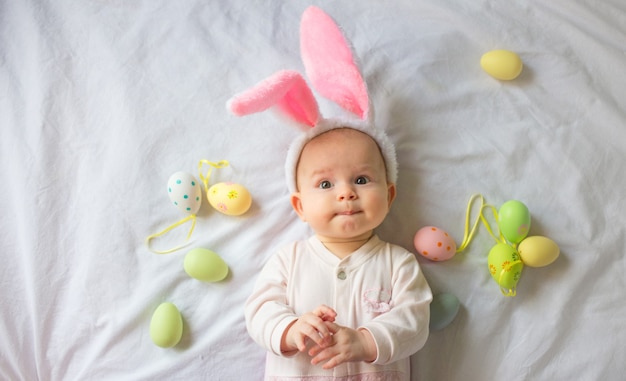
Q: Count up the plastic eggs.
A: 10